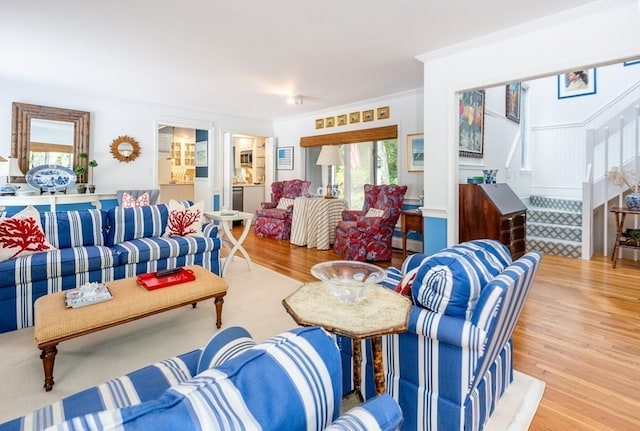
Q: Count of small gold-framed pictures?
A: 6